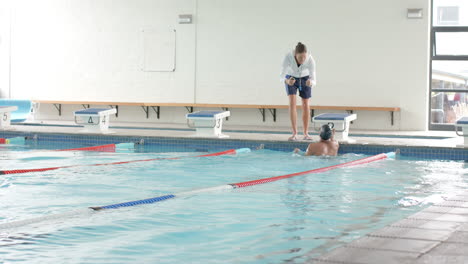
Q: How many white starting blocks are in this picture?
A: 5